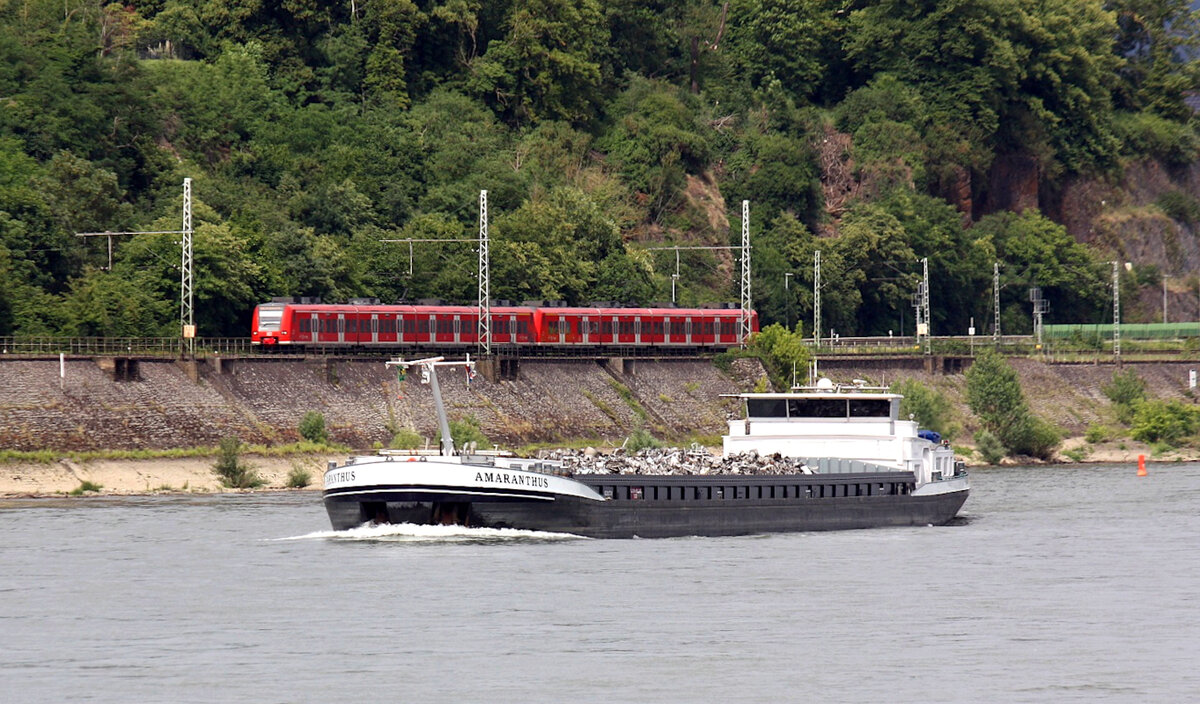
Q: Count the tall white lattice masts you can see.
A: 7